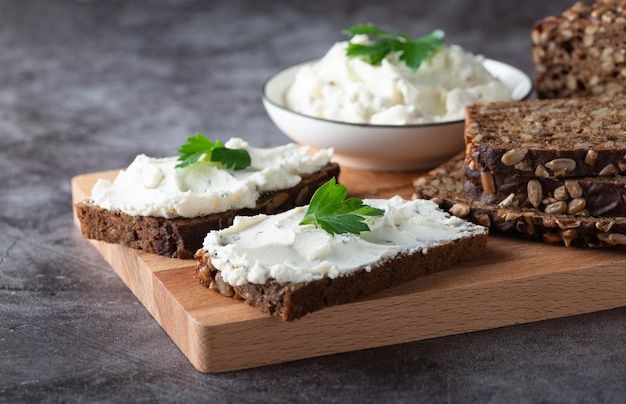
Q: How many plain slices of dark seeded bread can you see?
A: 3